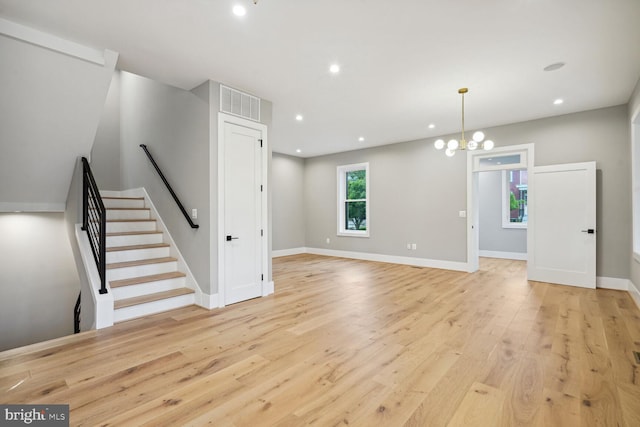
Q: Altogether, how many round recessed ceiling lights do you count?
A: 7